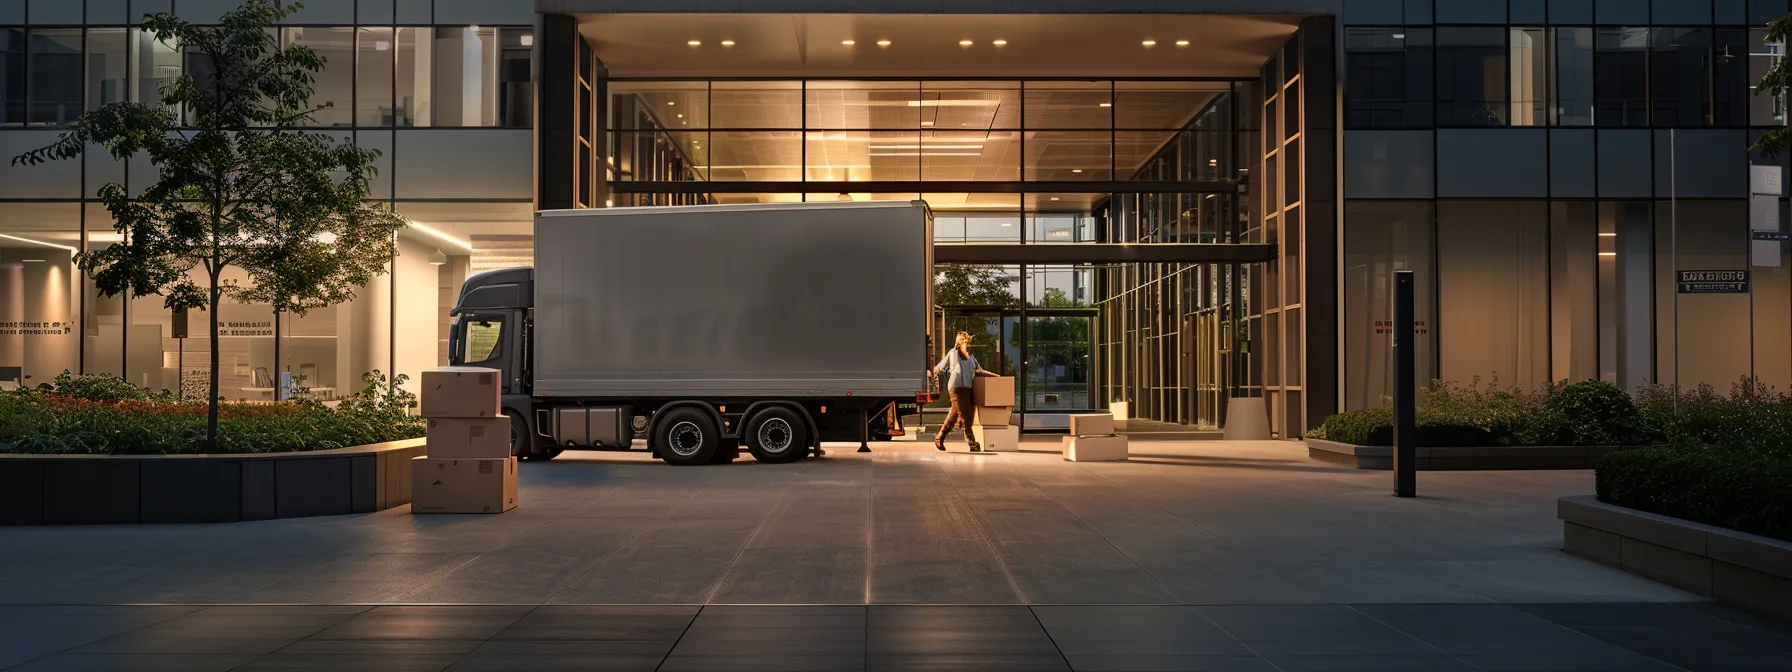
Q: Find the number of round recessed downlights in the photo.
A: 8